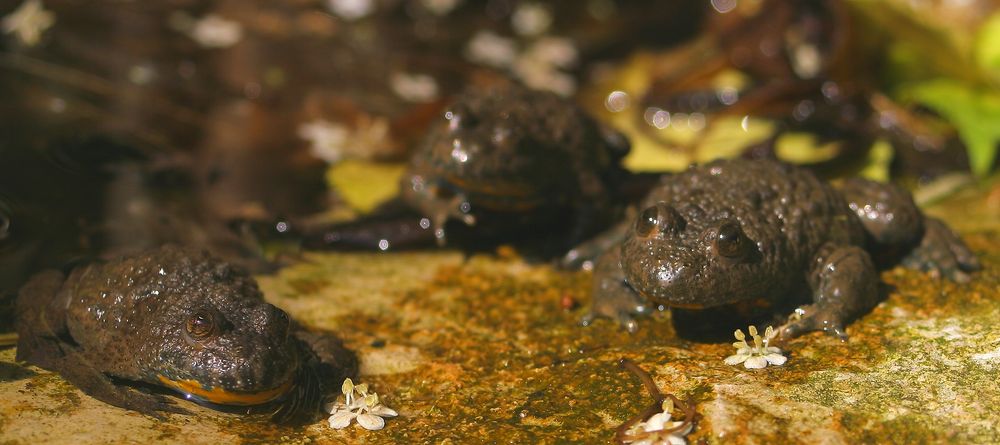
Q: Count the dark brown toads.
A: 3